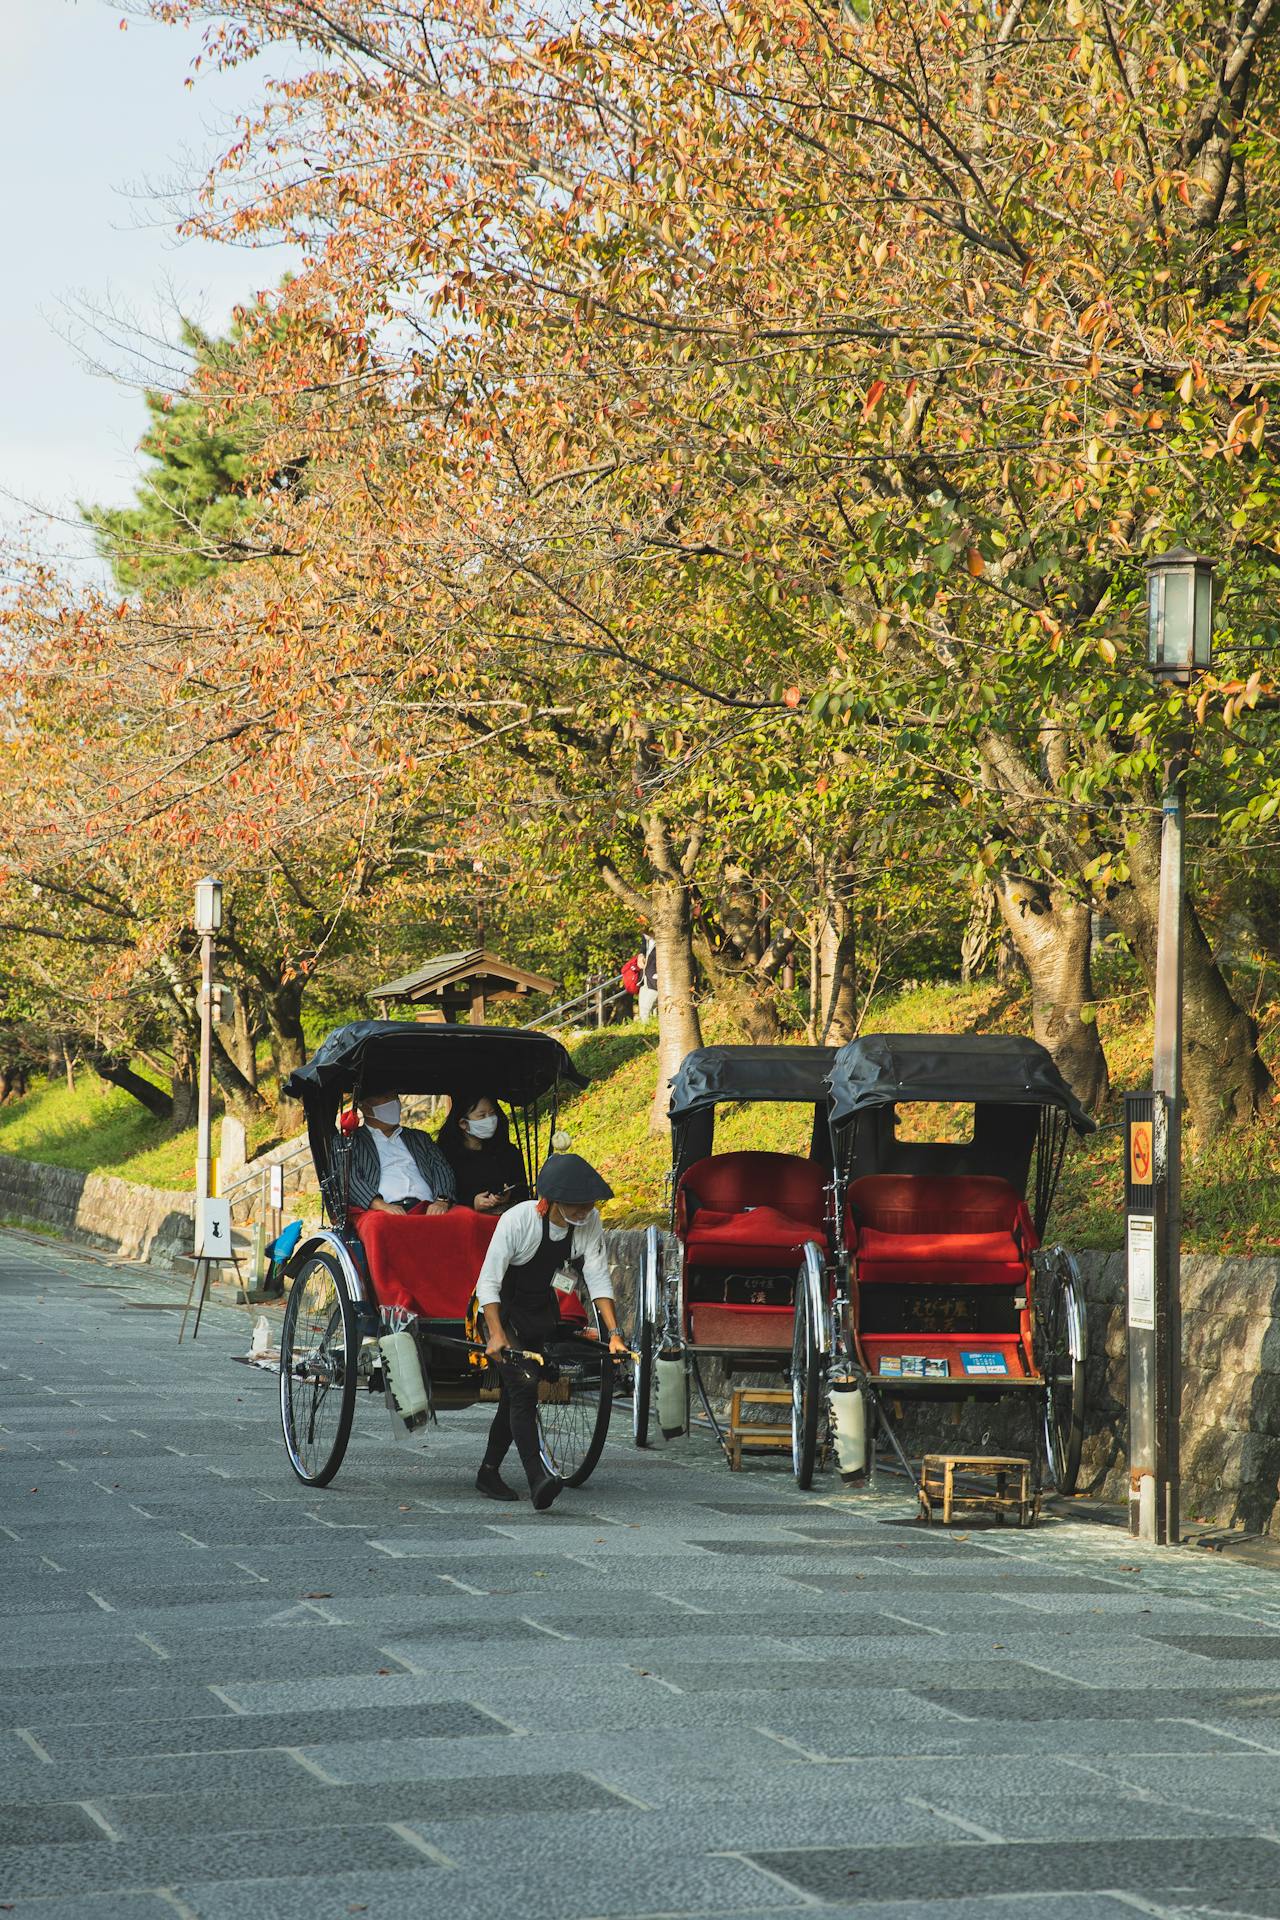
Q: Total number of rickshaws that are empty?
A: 2